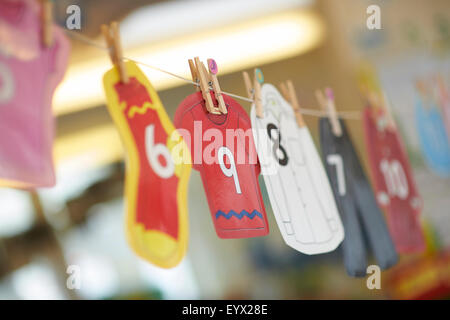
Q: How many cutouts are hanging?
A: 7